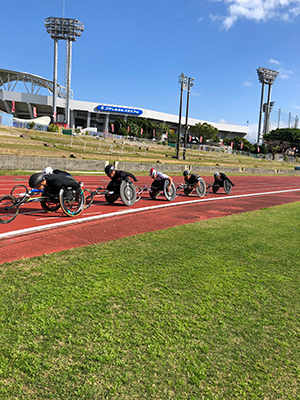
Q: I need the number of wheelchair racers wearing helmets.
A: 6